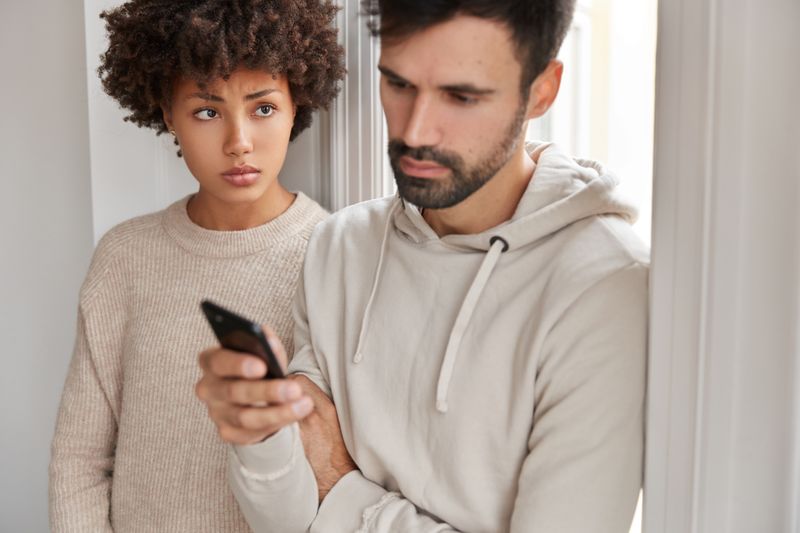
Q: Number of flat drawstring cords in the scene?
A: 2